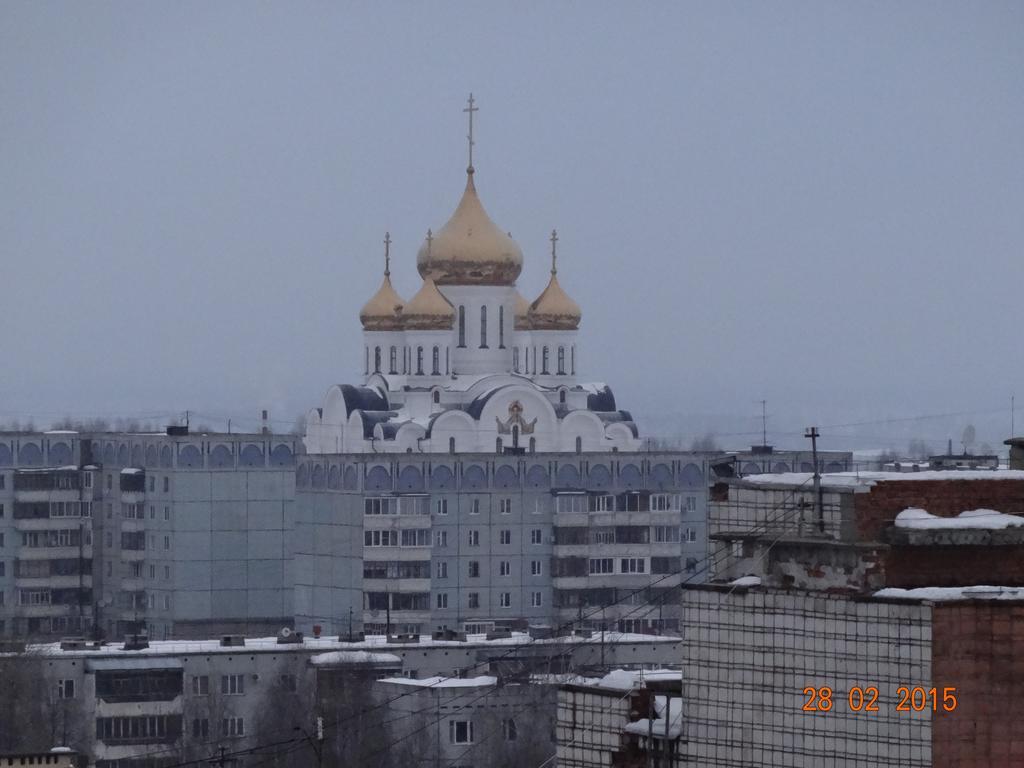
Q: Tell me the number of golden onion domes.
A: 5